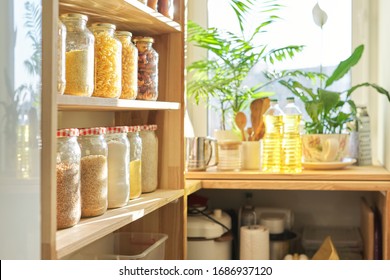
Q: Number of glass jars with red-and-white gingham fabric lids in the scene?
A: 5